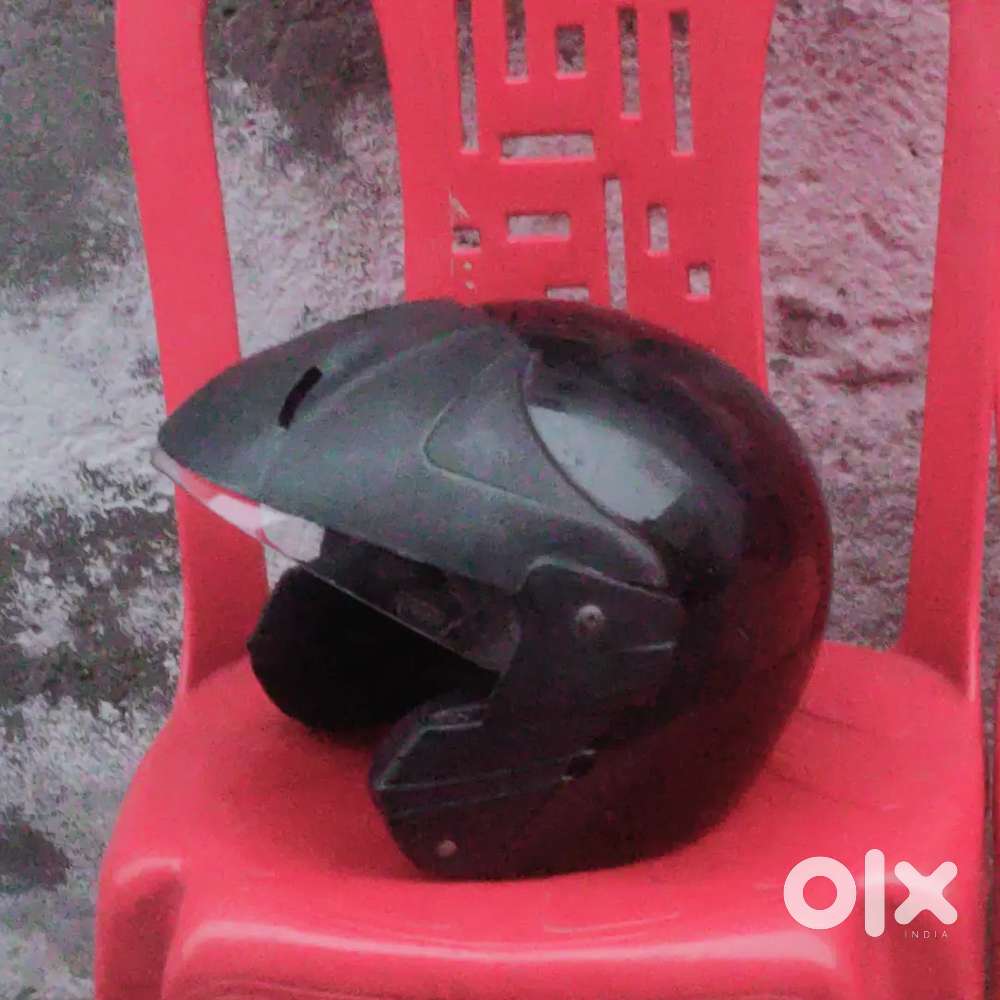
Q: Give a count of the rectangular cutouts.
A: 12